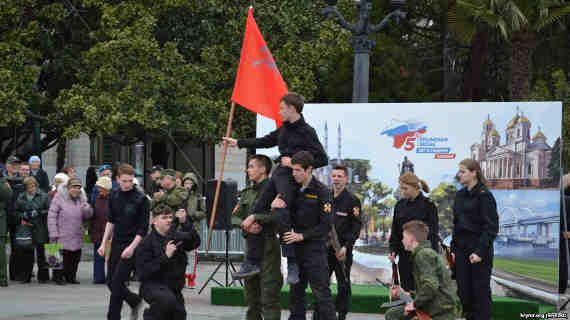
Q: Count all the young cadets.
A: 9